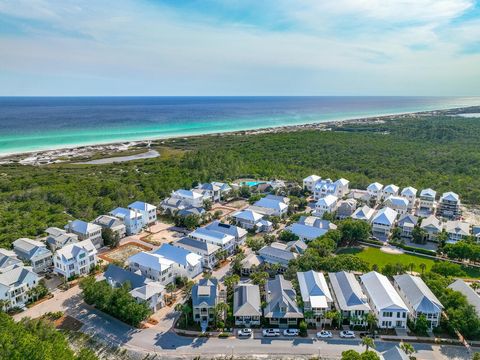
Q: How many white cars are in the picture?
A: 5